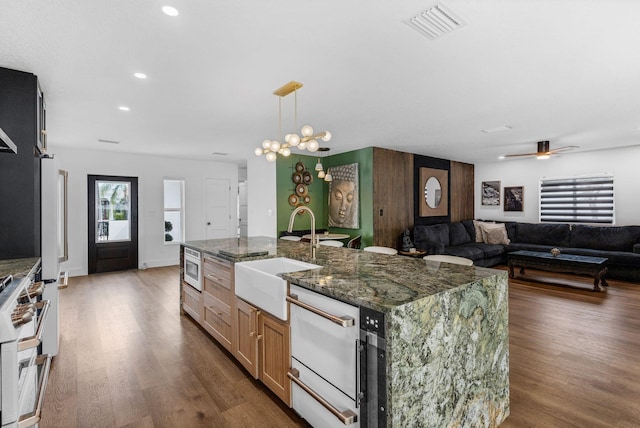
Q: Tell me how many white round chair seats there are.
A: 4